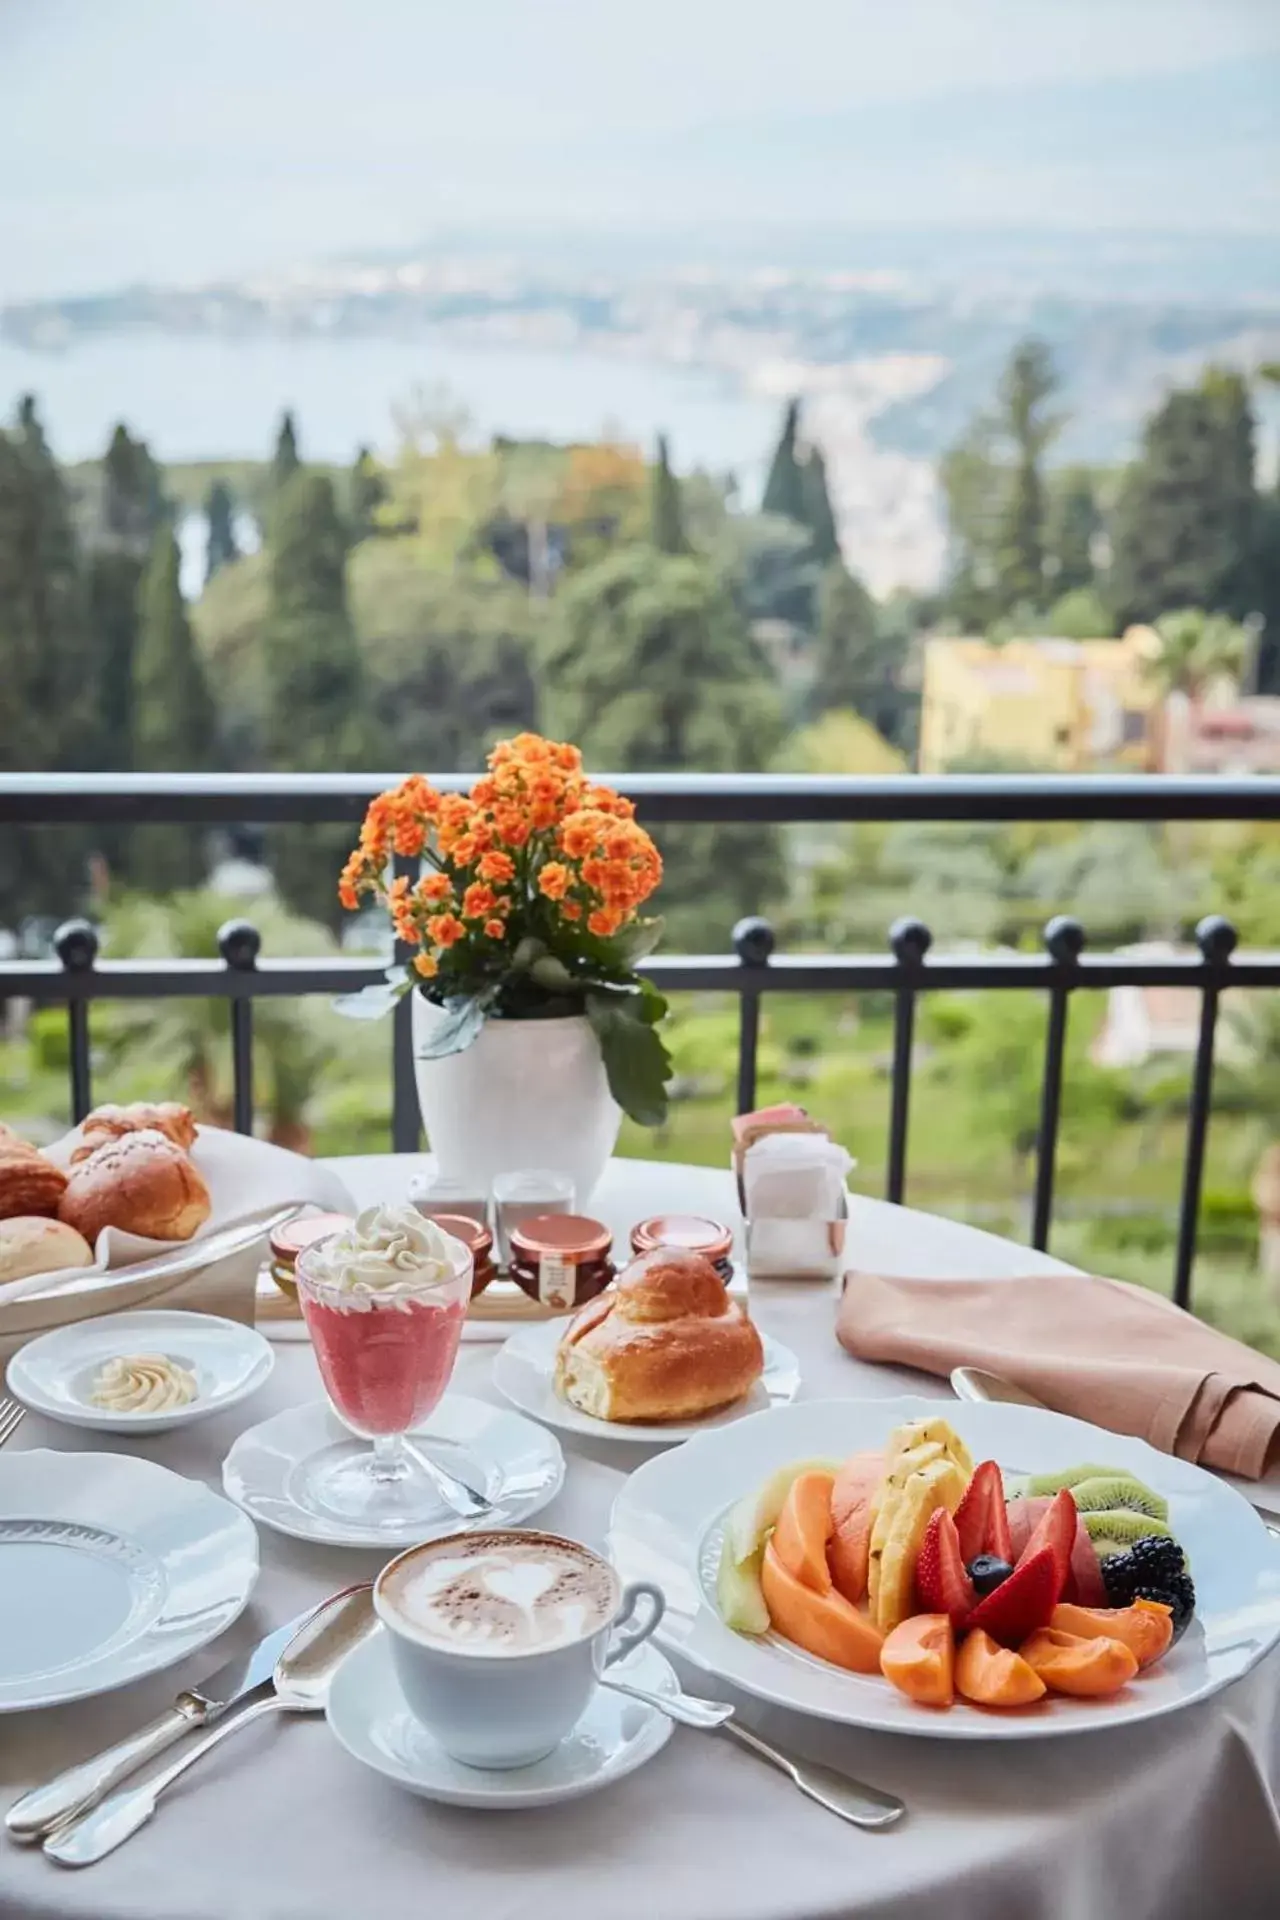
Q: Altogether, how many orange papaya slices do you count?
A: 2